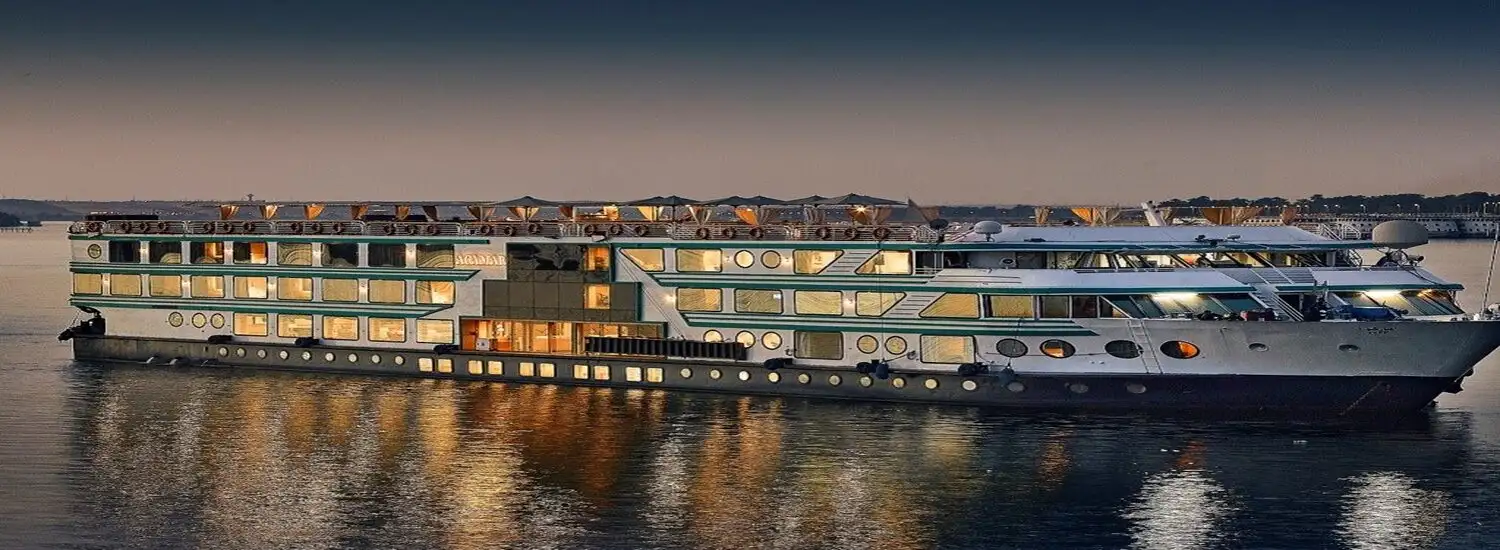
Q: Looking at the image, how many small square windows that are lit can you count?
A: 10